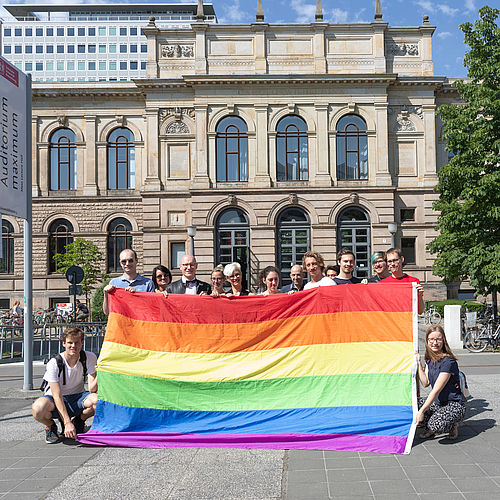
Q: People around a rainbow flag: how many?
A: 14